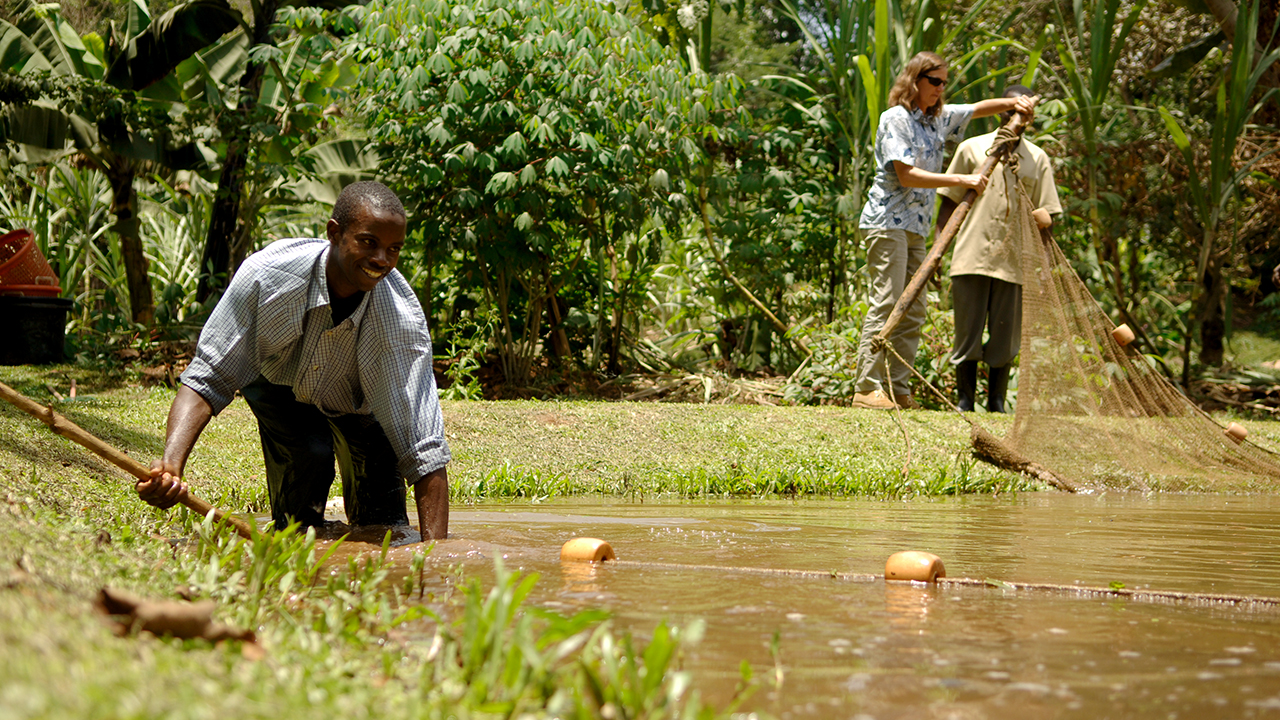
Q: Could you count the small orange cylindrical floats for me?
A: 5